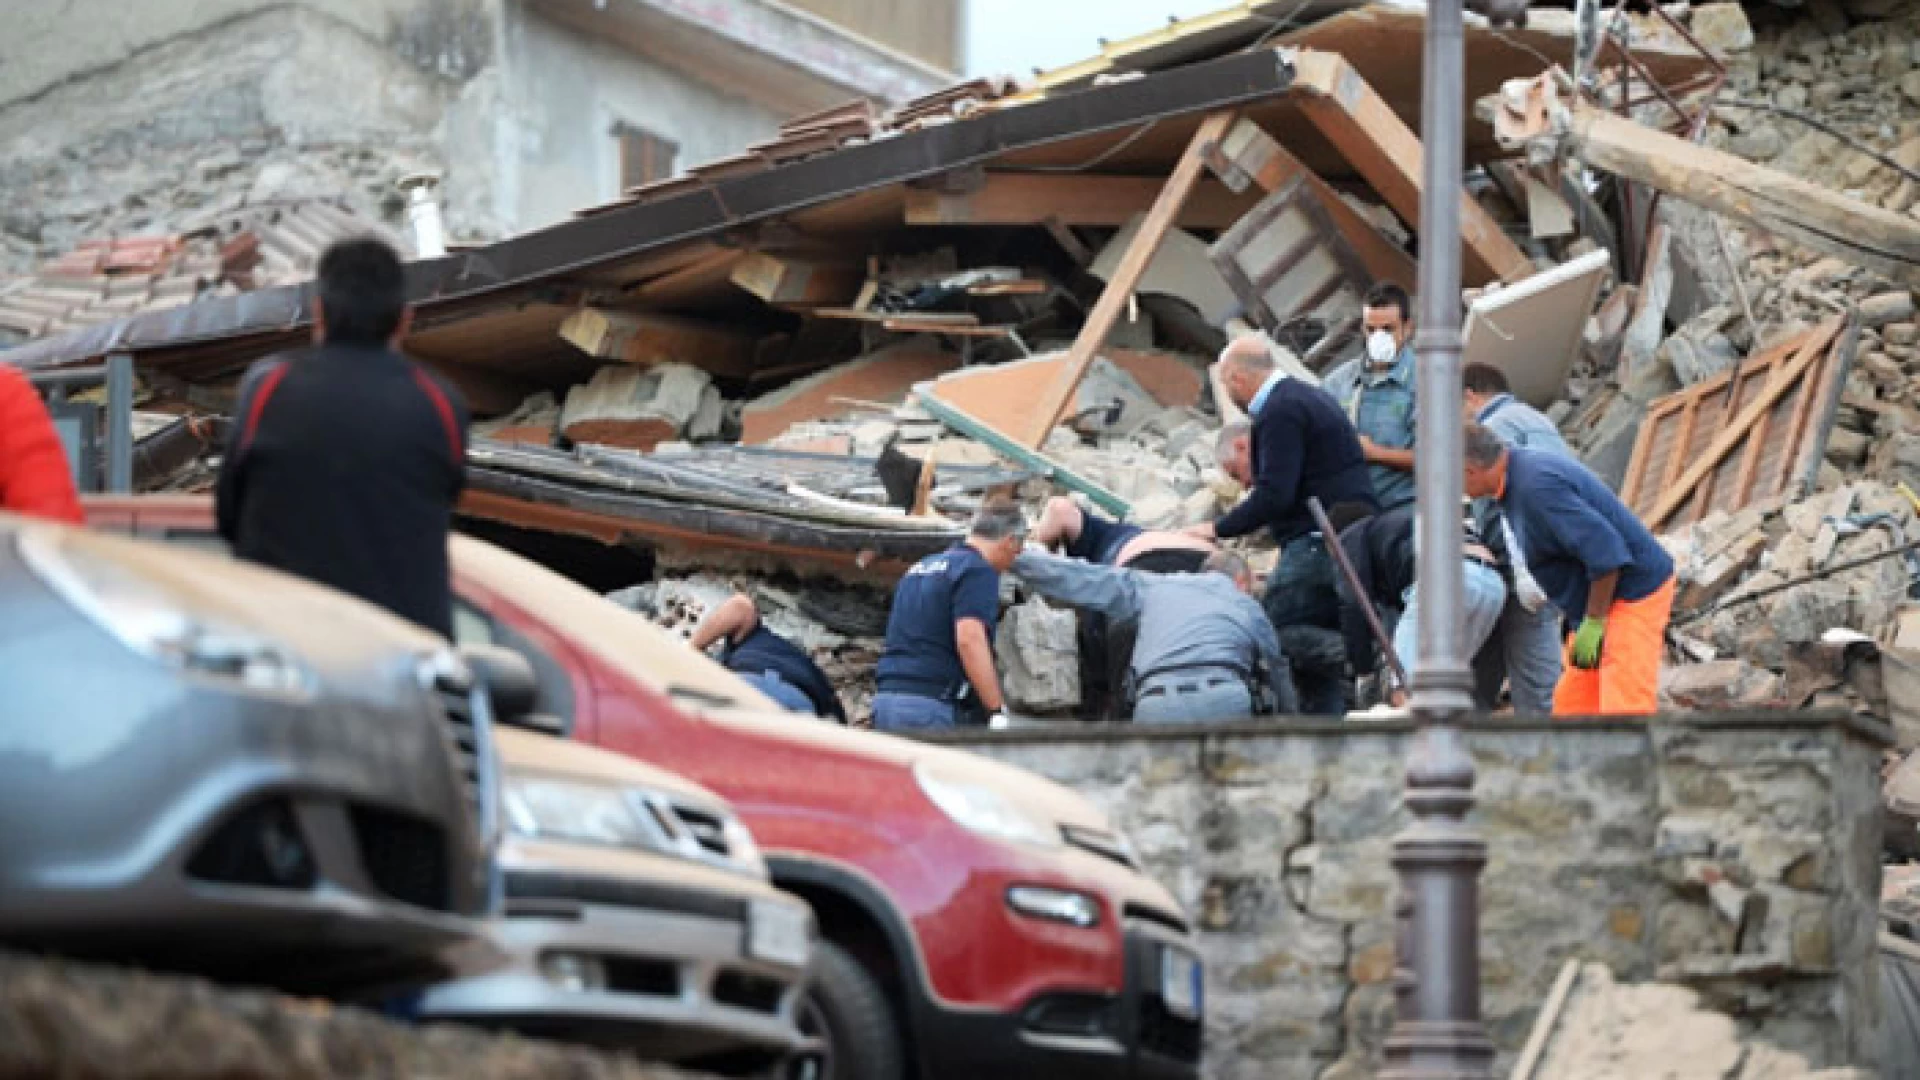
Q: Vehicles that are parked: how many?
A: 3